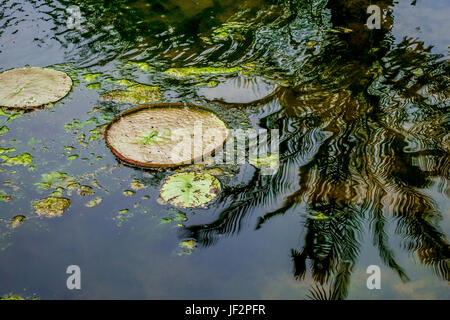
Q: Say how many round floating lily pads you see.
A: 3